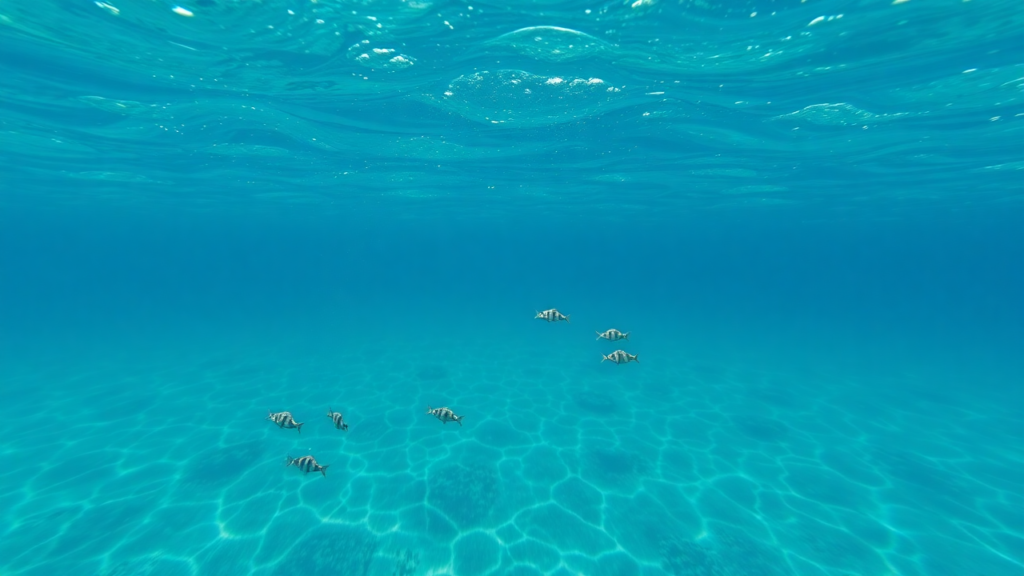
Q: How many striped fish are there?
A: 7